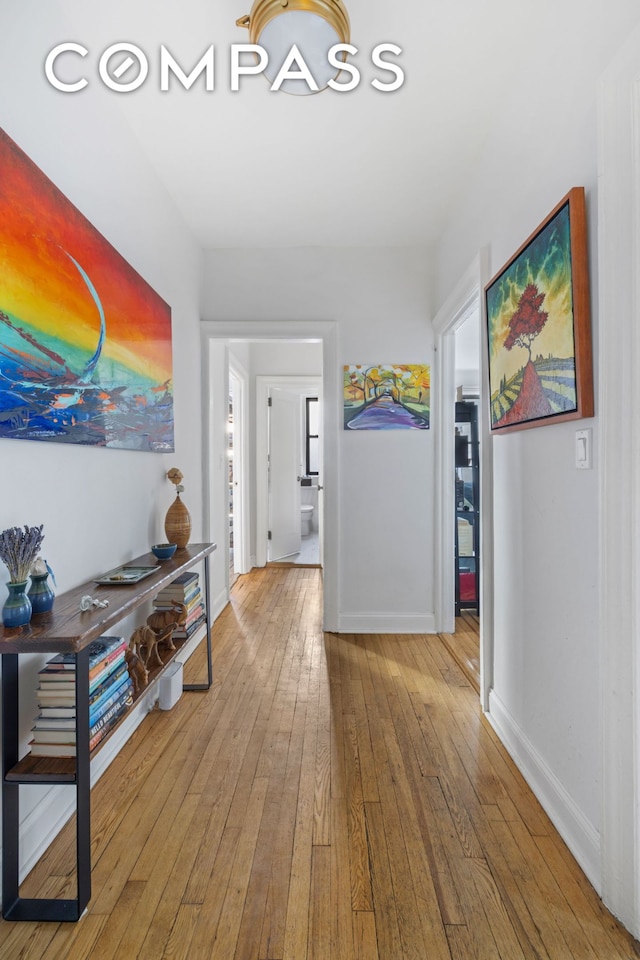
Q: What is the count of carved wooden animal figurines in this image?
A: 3